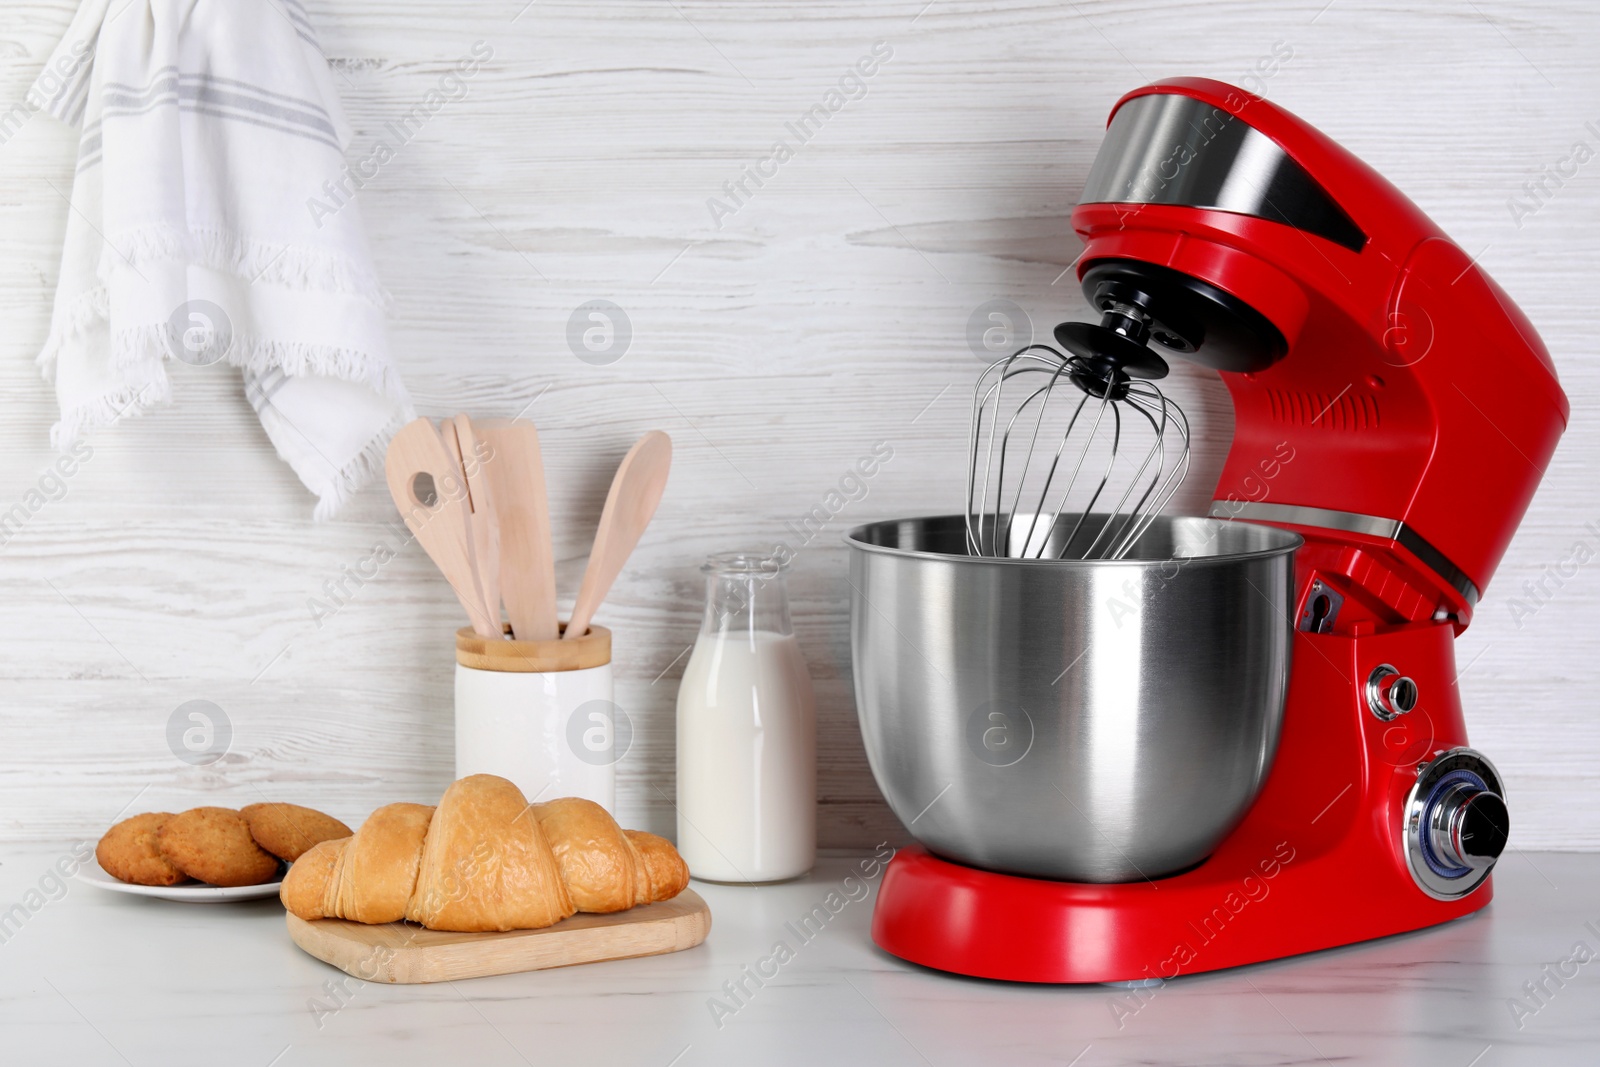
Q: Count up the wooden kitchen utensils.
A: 4